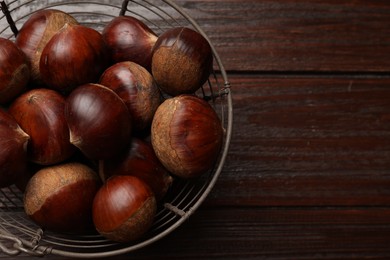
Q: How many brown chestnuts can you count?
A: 13